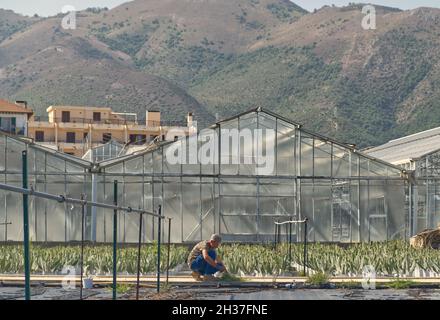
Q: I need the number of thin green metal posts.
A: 3